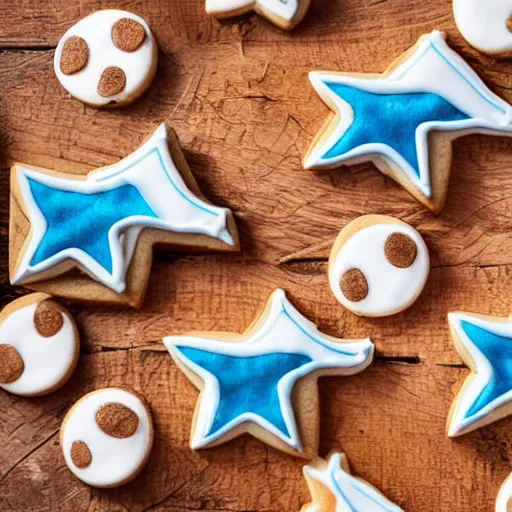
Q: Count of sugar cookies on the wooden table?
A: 12